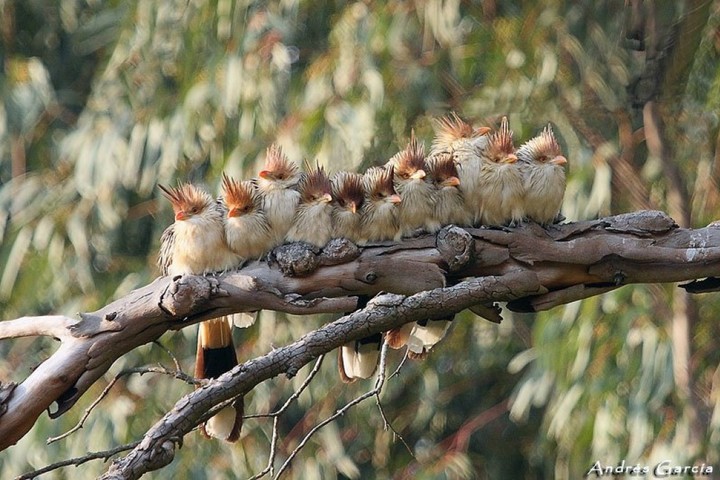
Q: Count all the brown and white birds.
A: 11